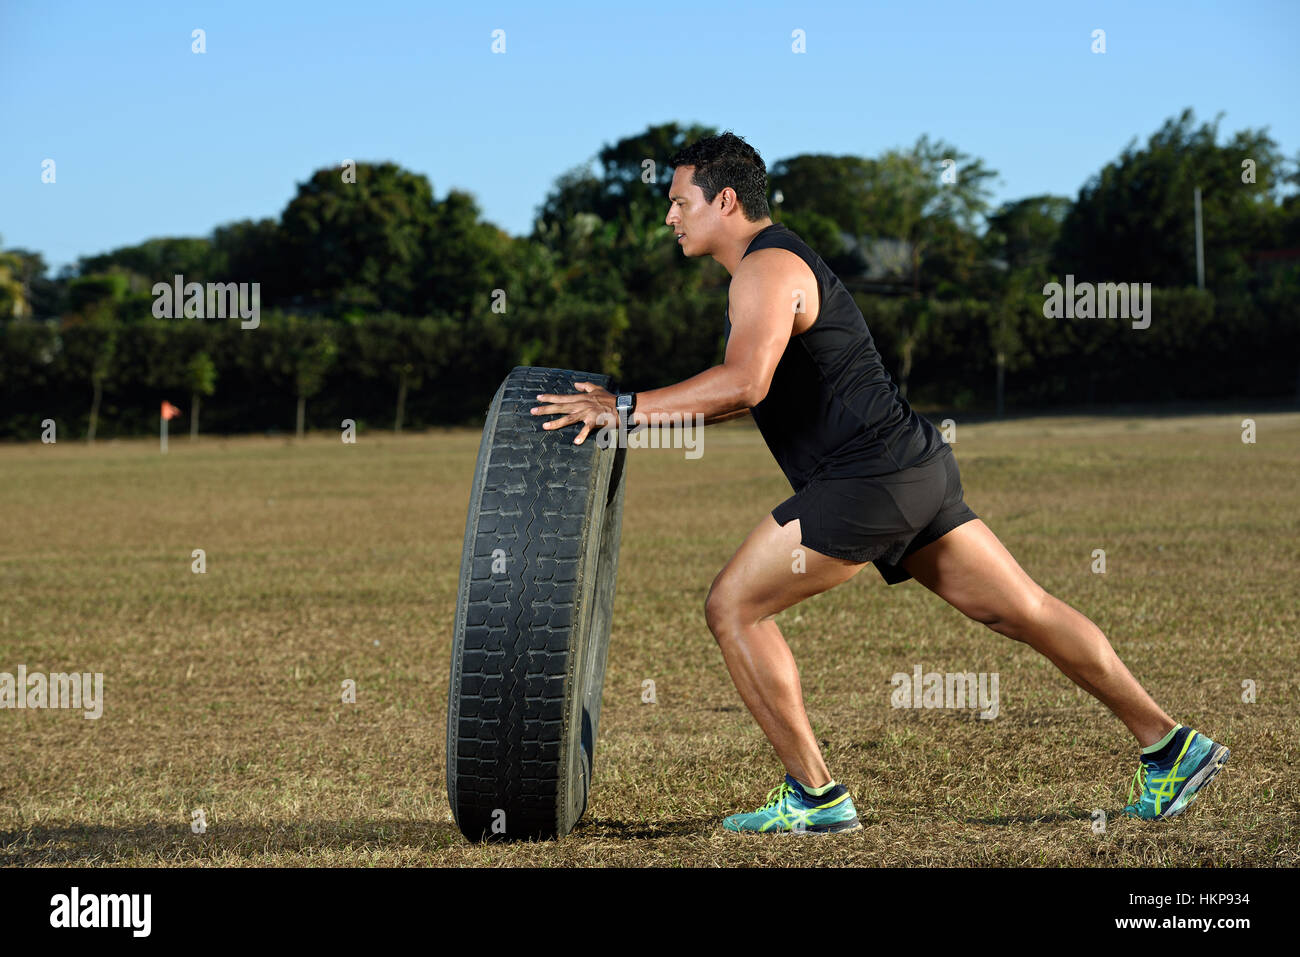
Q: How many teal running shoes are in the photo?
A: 2